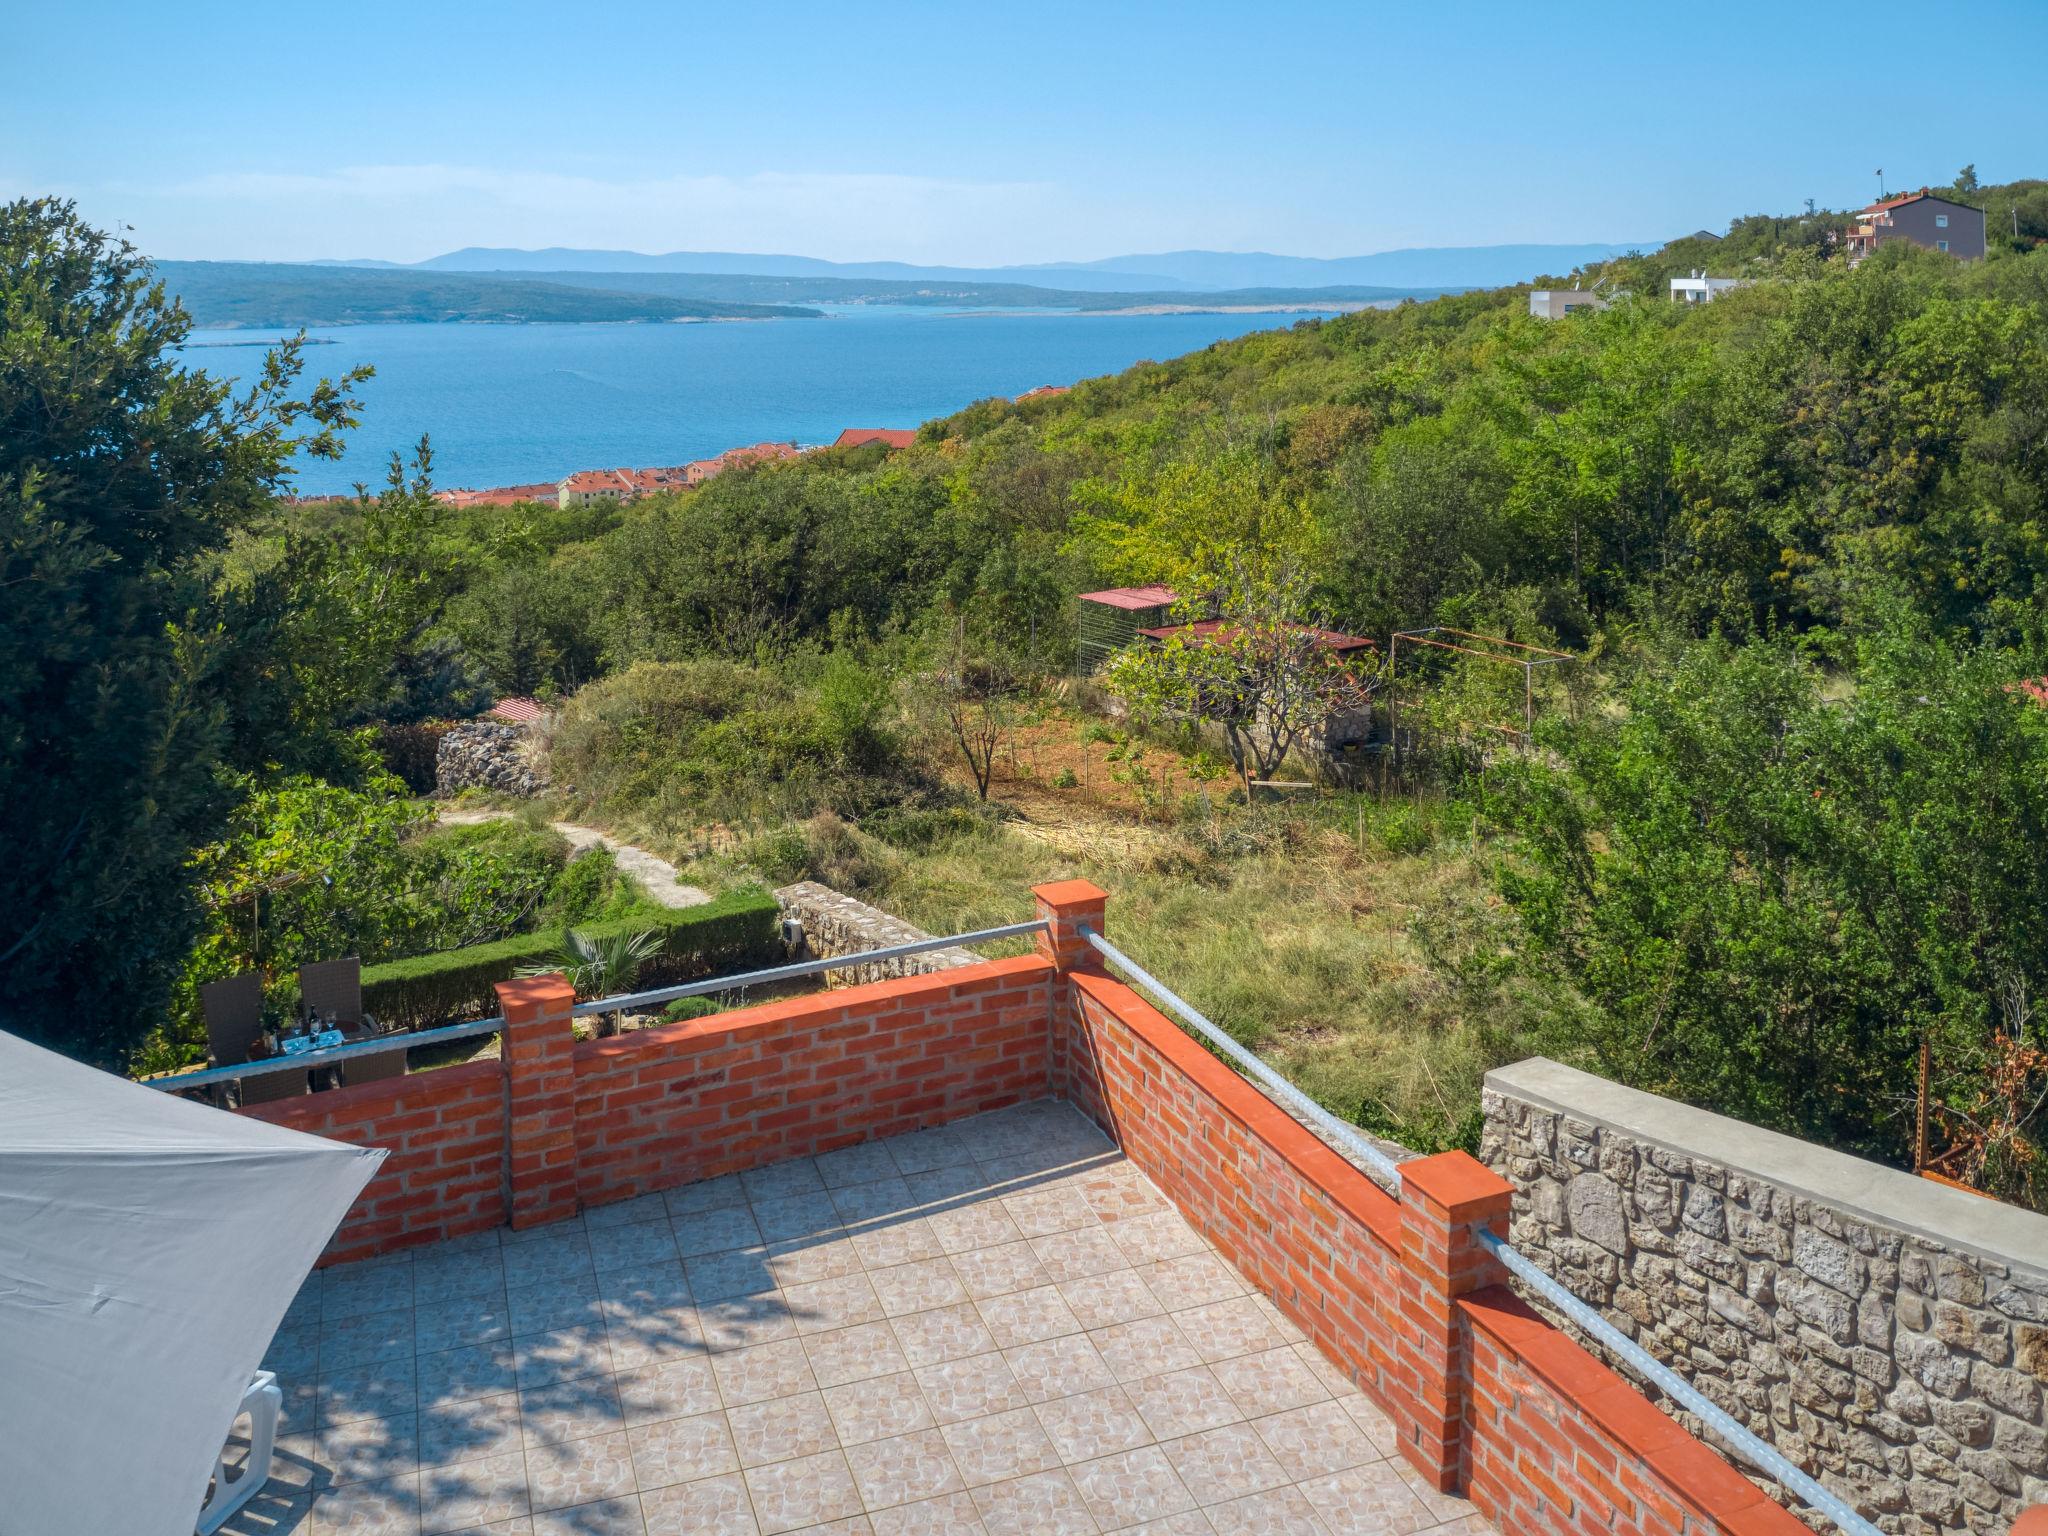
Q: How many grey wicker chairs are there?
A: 4